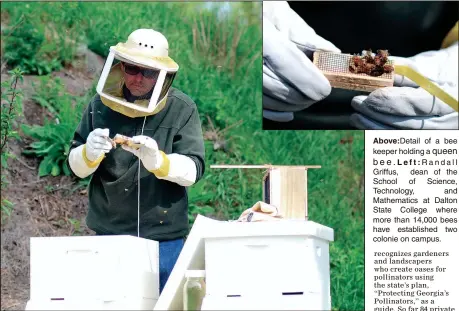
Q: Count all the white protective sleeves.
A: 2